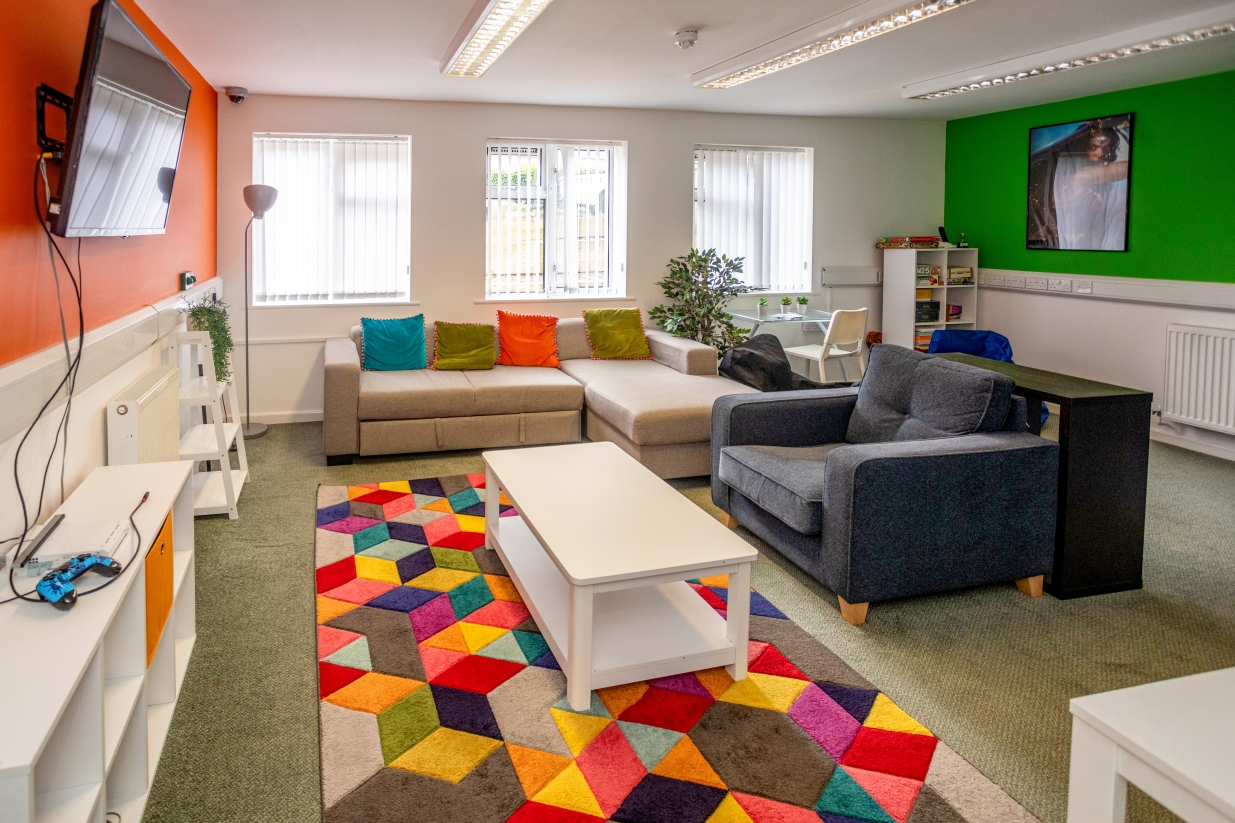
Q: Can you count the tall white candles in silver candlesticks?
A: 0